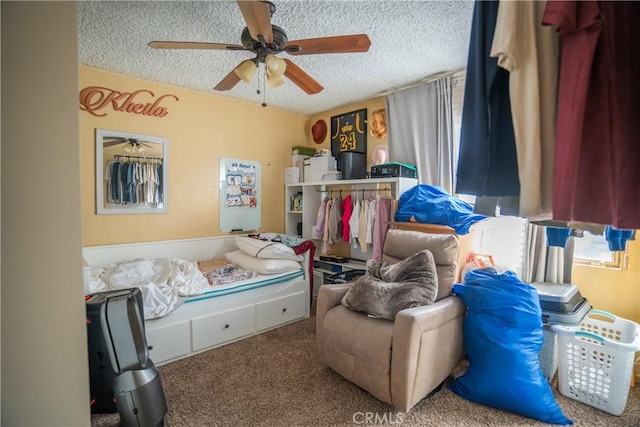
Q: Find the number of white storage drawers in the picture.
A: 3